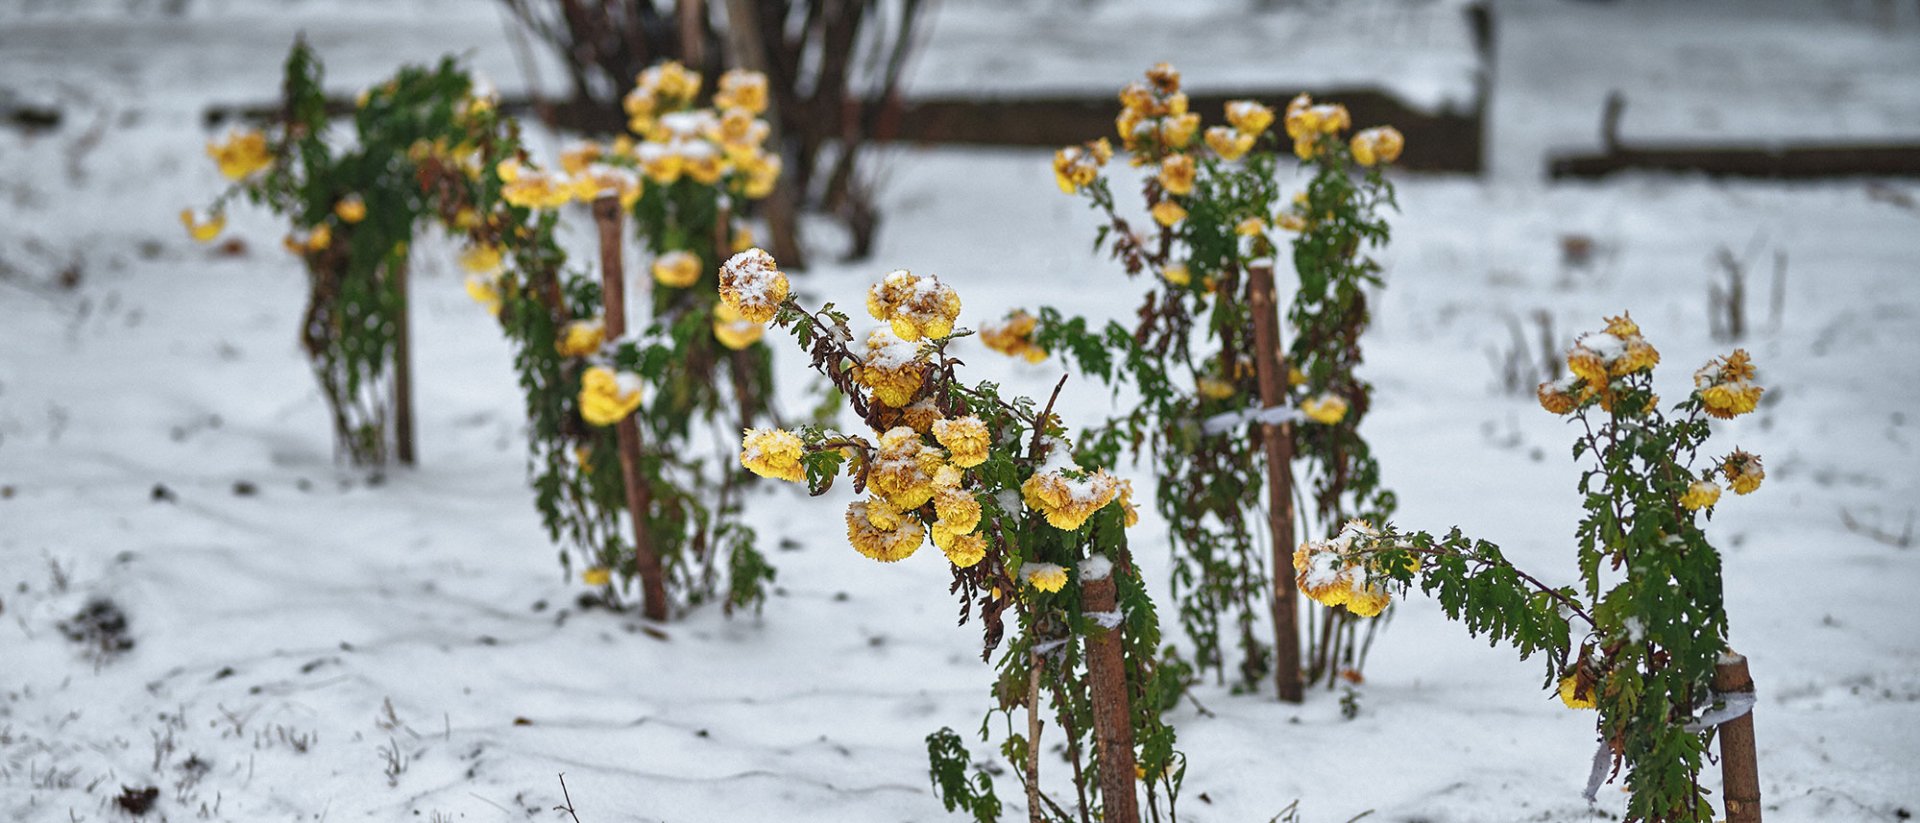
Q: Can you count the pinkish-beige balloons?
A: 0